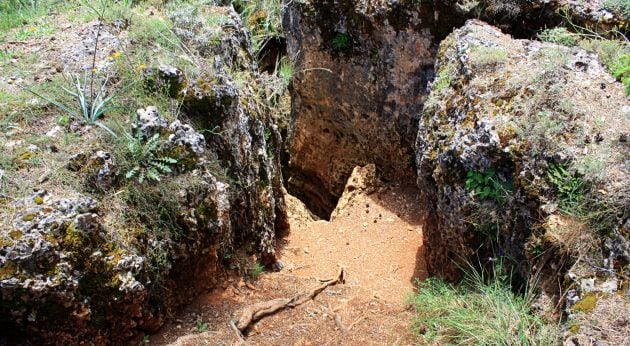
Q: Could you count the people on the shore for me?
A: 0